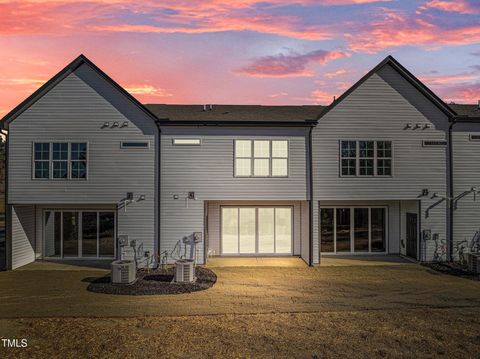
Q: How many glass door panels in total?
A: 12